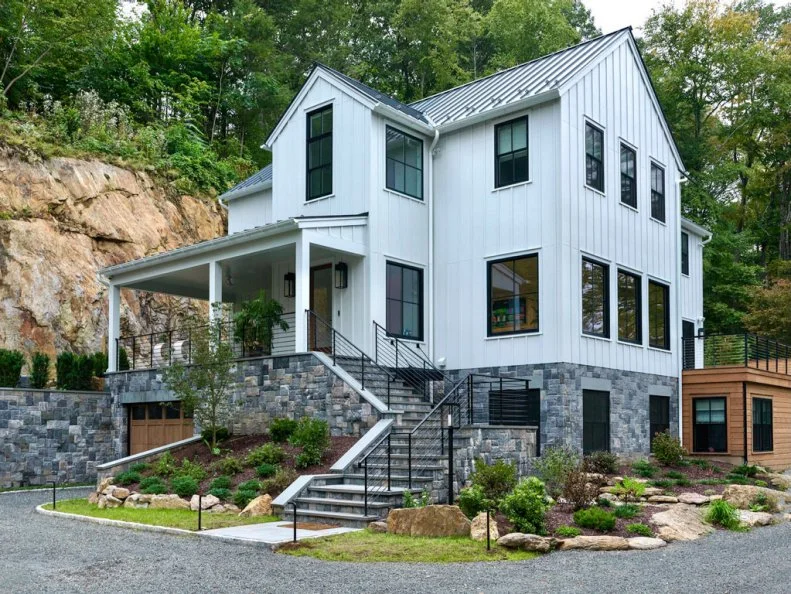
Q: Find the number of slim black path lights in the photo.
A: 4